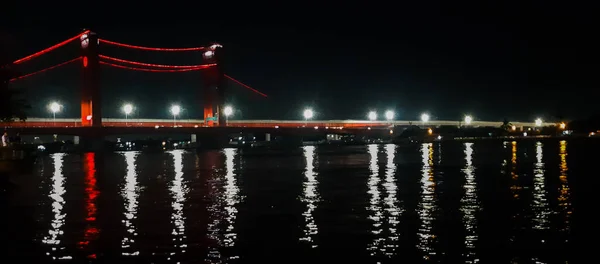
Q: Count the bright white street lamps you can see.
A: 10